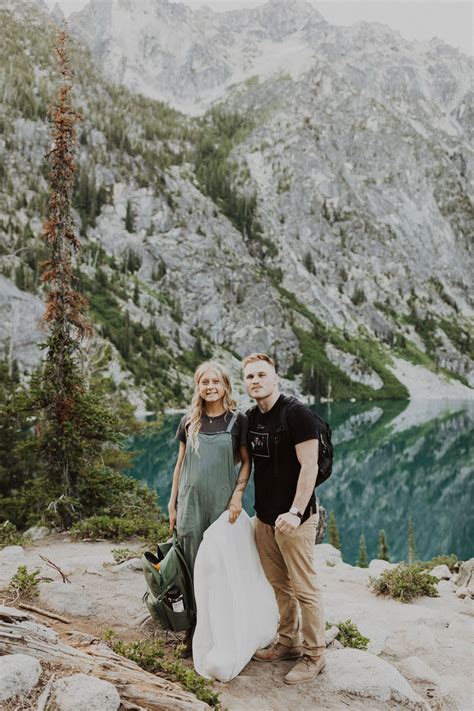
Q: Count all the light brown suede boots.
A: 2